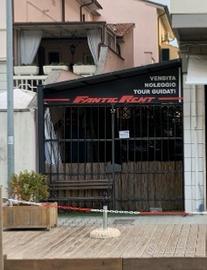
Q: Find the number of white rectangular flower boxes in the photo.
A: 3